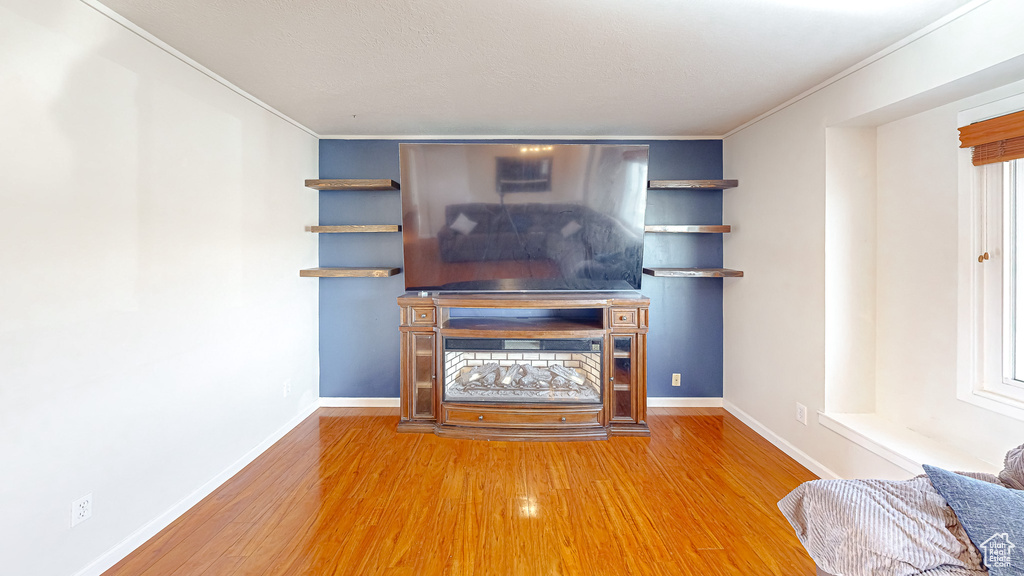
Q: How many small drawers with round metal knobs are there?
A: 2